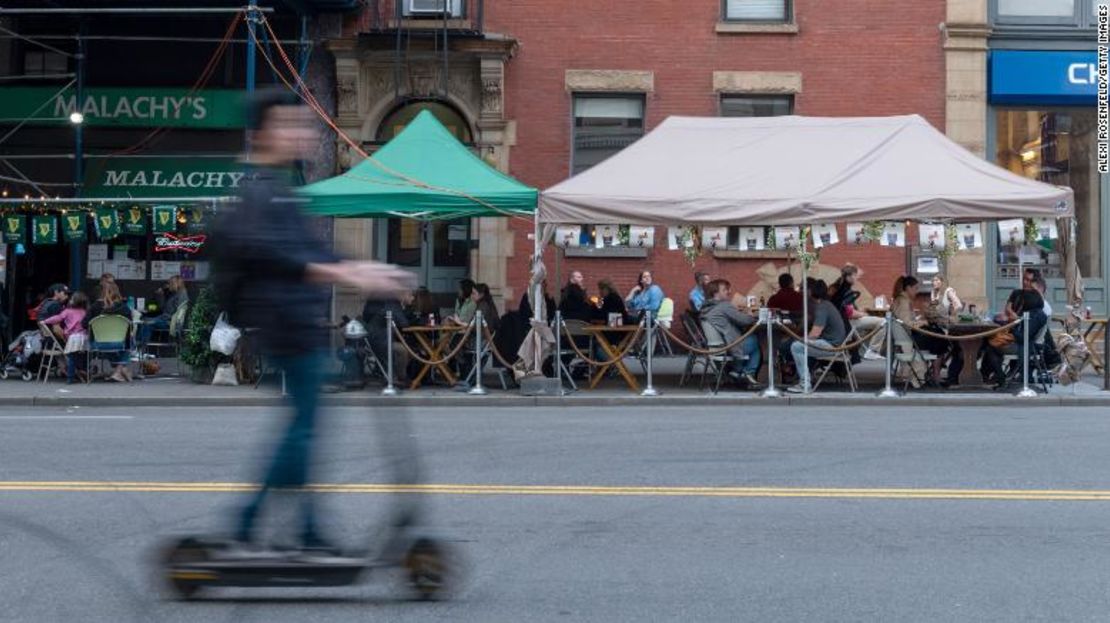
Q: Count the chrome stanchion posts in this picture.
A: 7